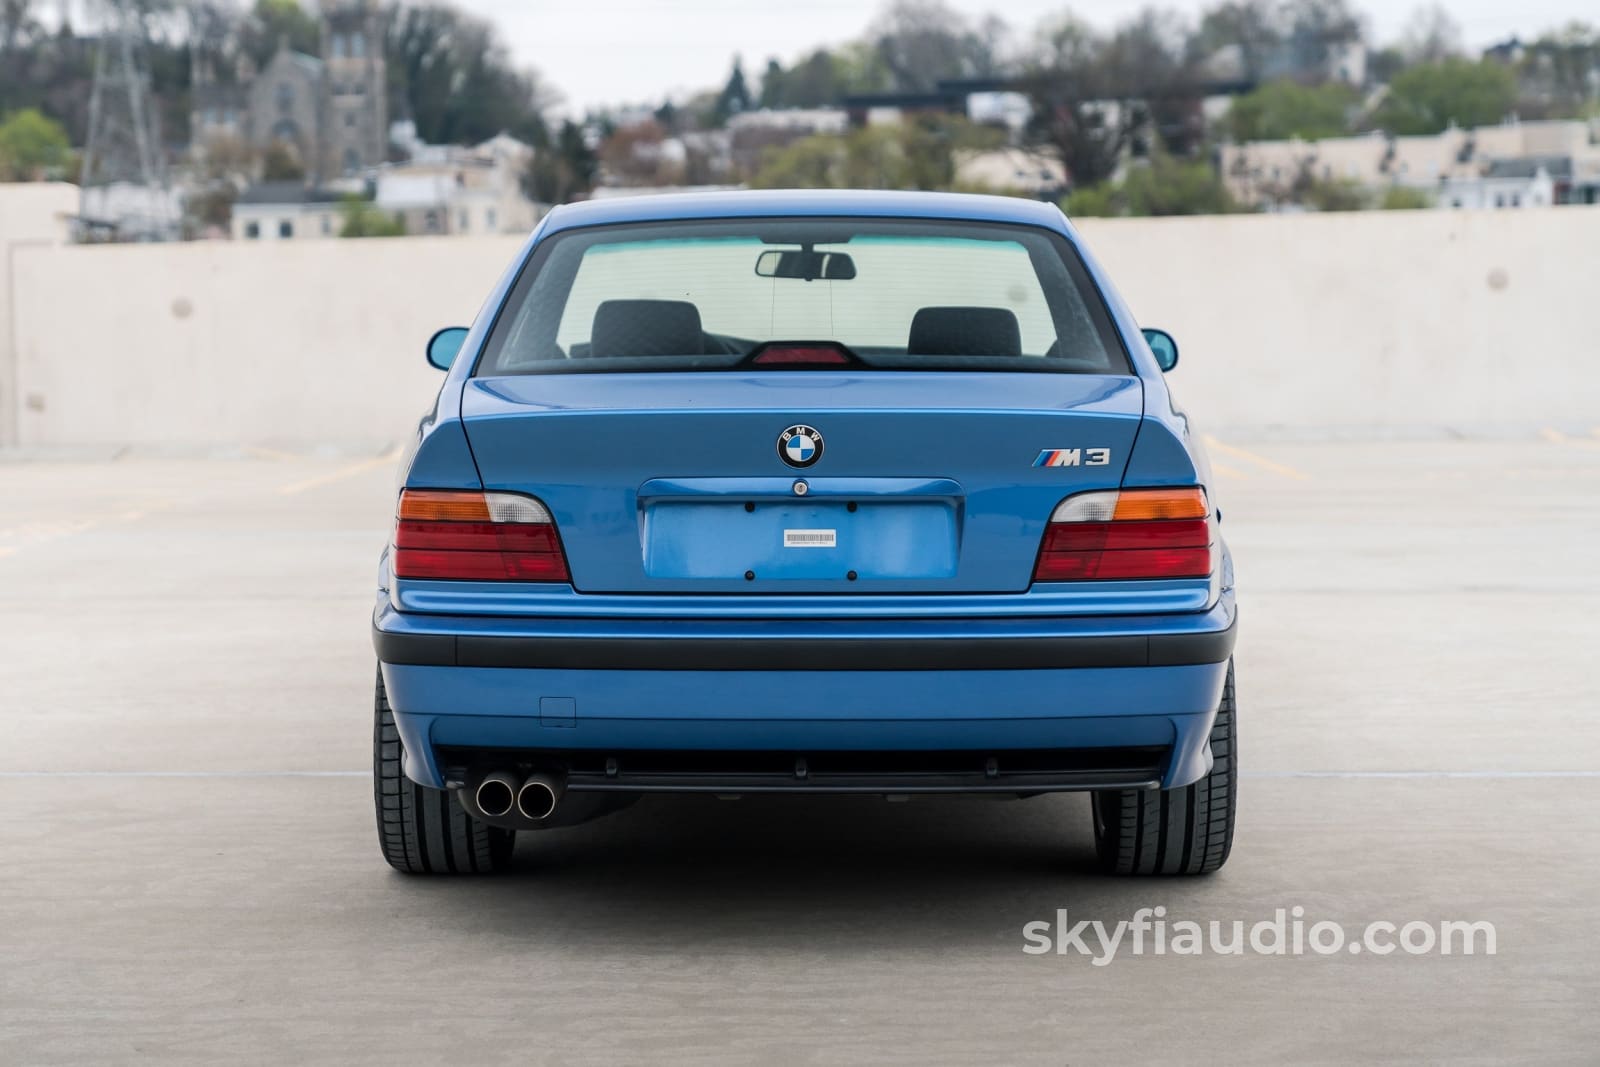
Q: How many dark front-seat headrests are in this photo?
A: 2